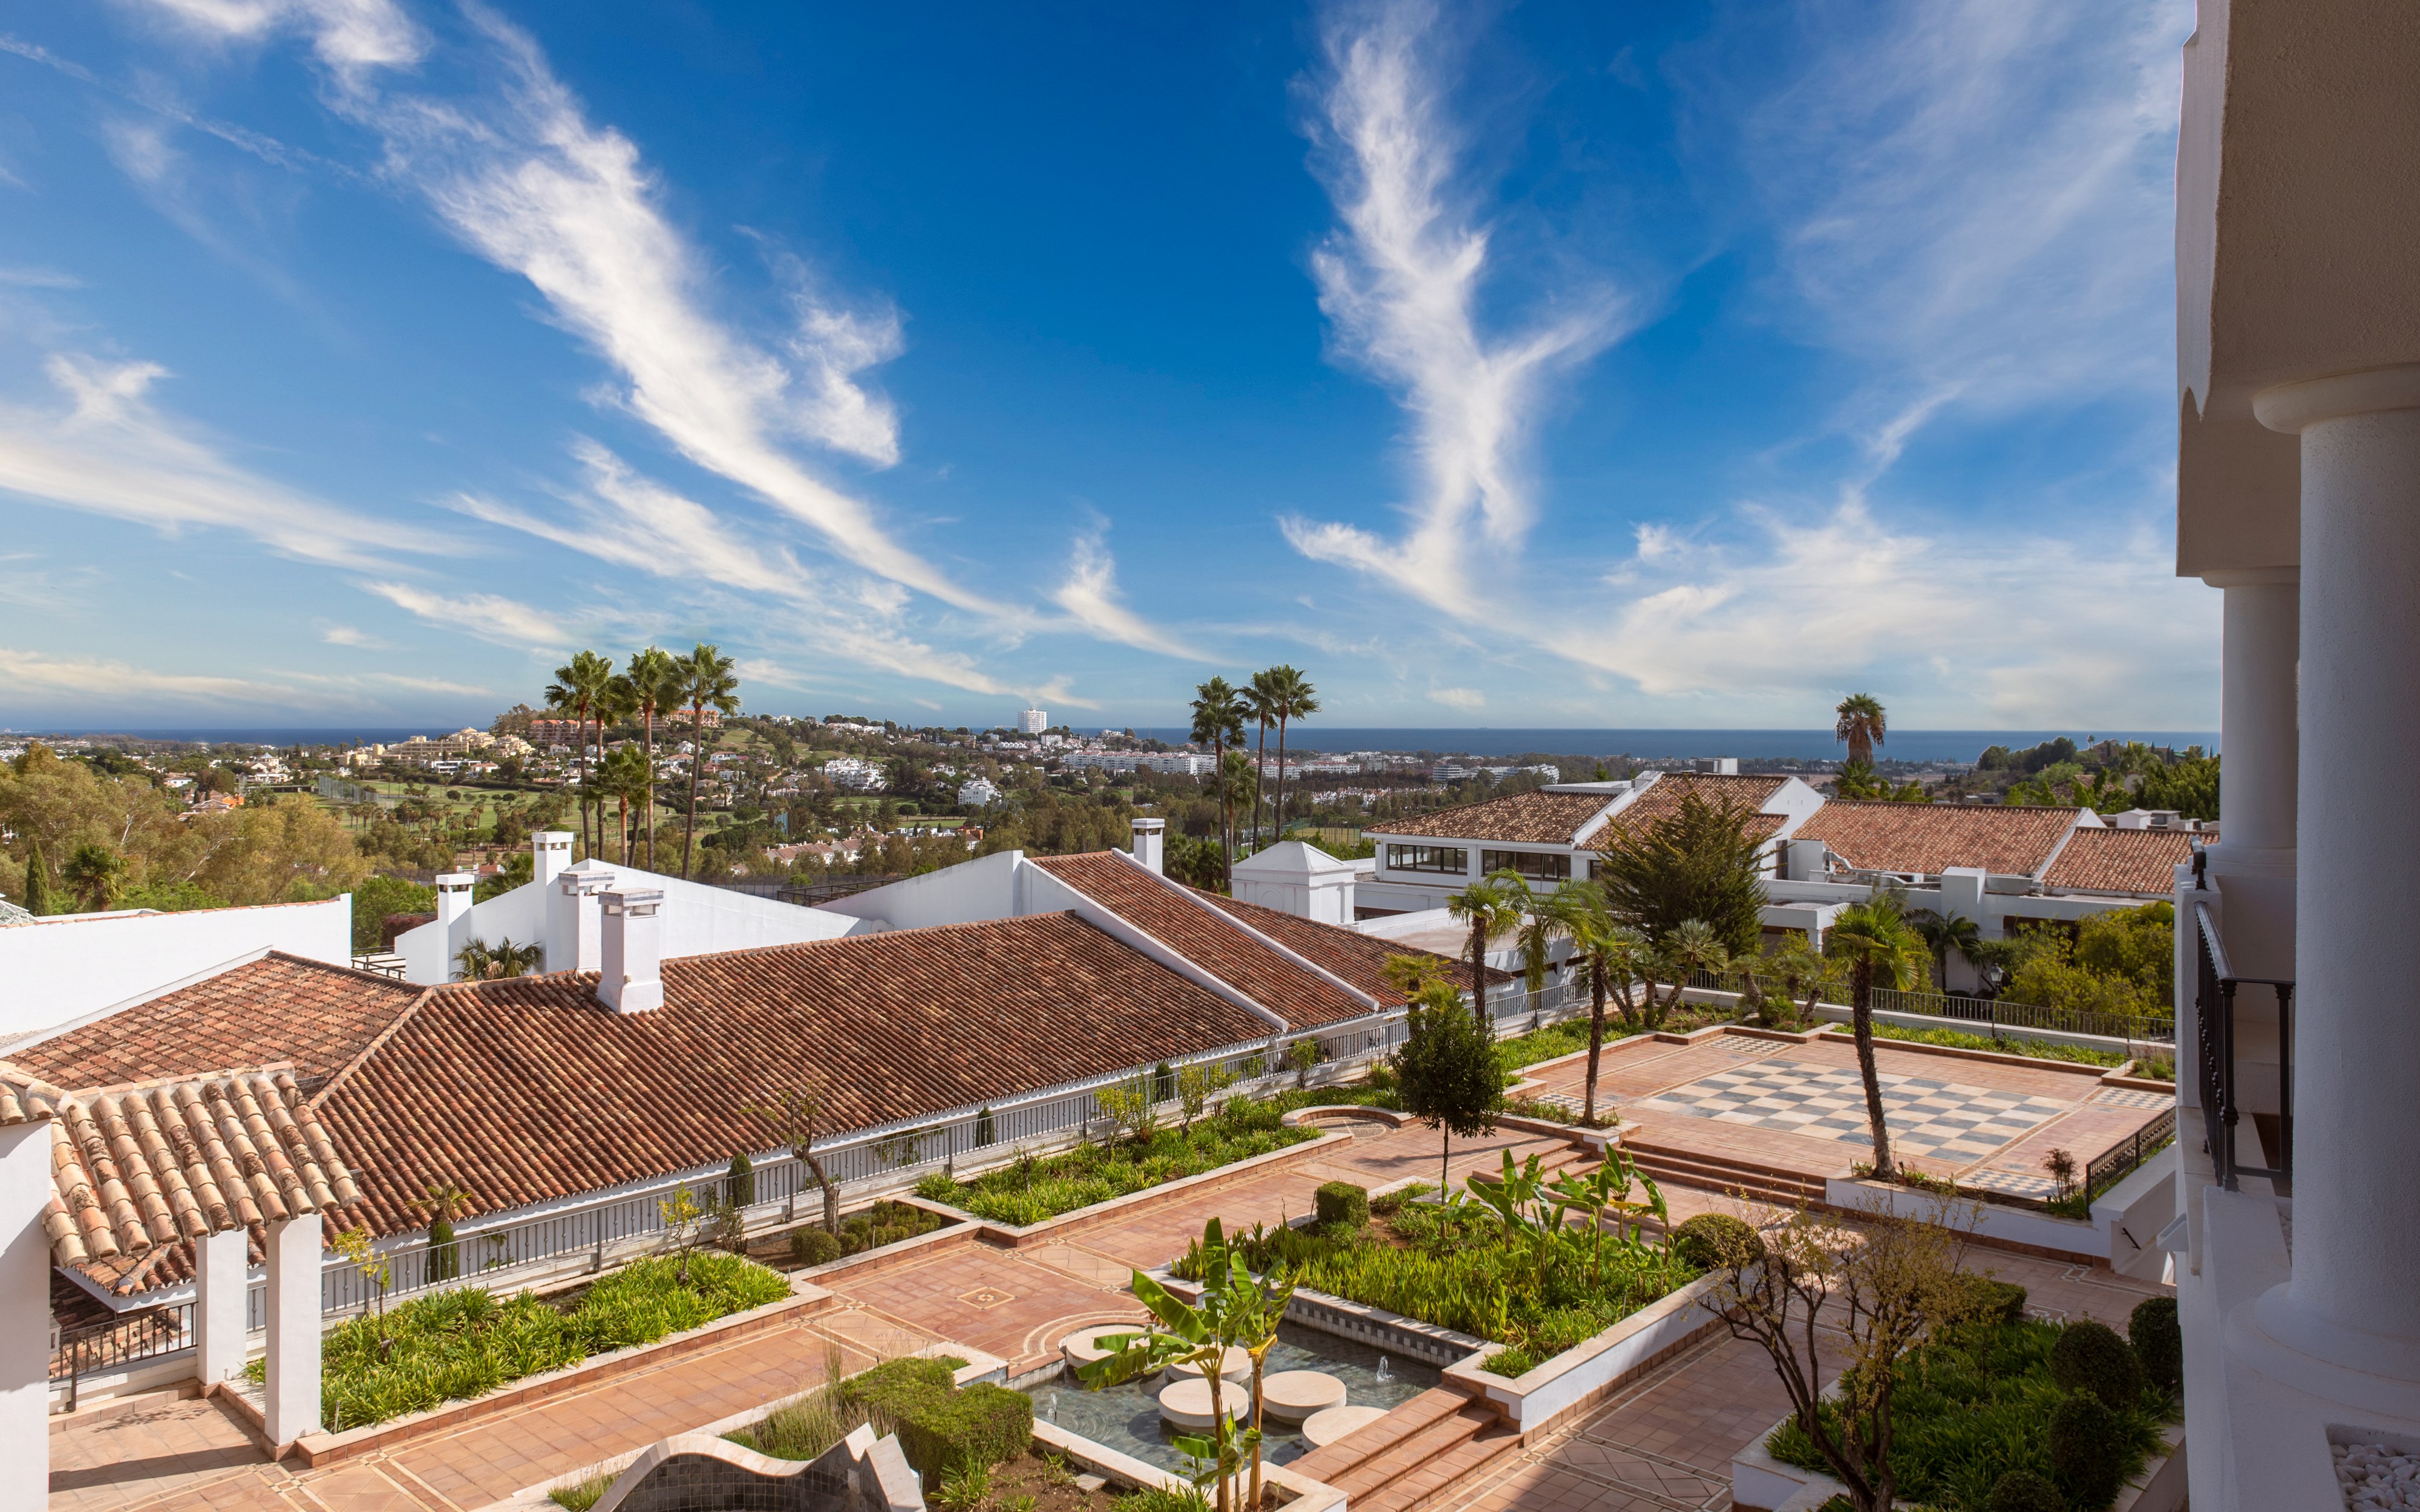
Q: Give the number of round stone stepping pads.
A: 5